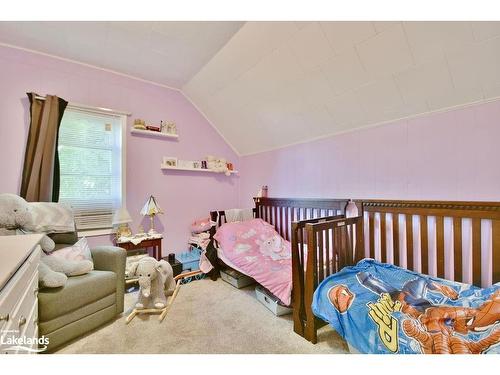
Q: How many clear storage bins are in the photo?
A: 2